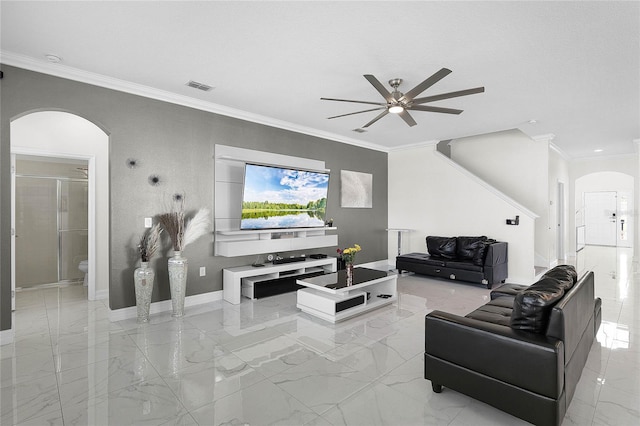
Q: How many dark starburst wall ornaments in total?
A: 3